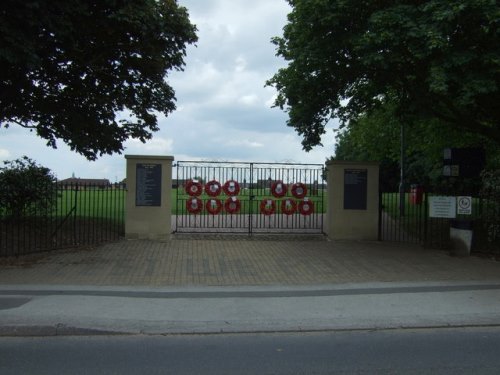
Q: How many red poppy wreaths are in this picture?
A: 11